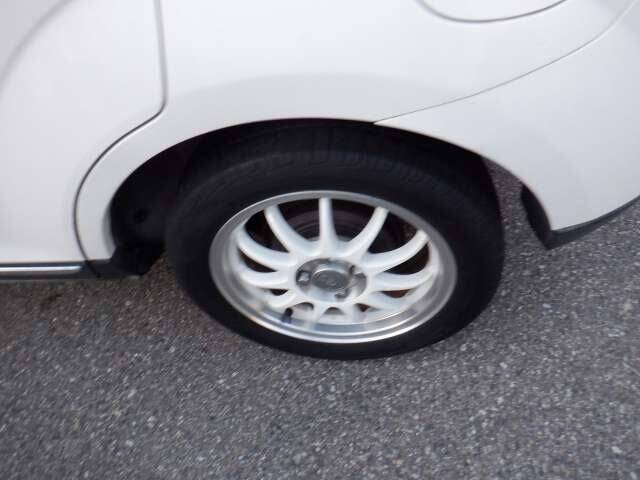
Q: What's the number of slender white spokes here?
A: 11